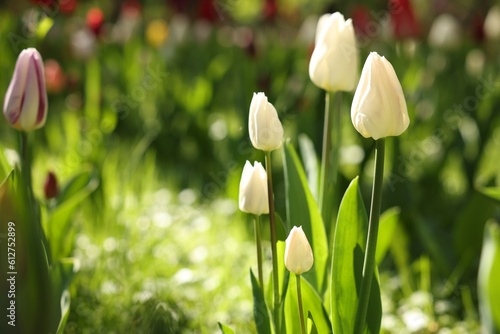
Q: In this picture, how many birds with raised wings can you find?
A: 0